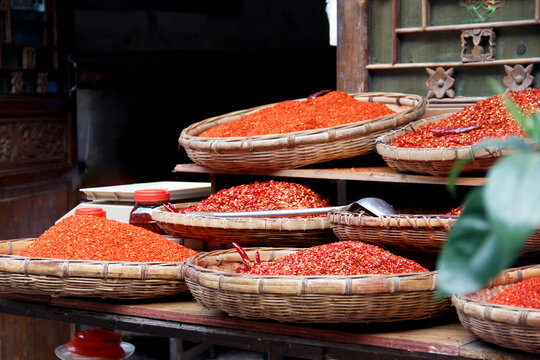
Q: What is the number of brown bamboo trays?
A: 7